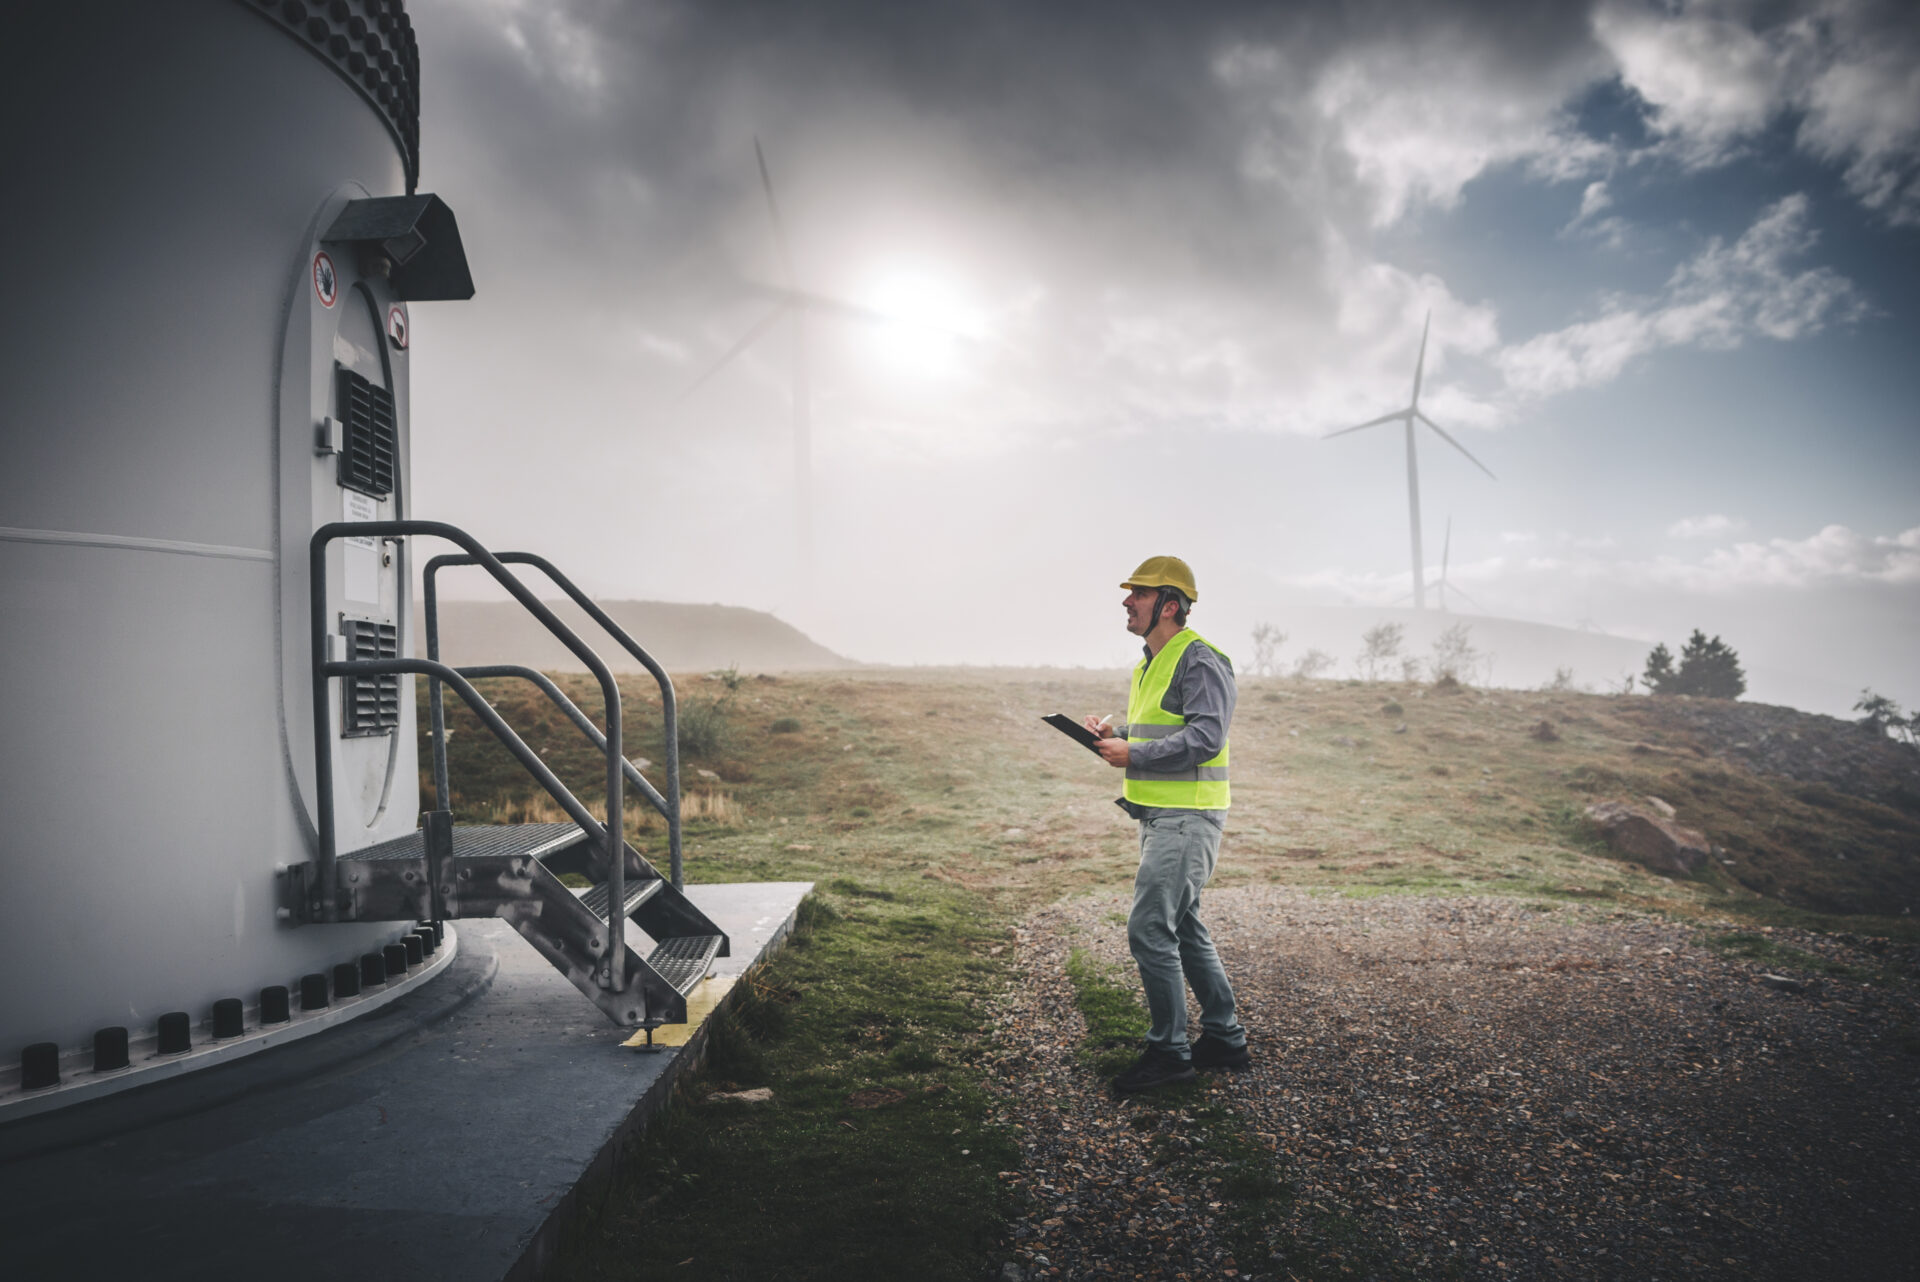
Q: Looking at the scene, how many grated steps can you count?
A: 3